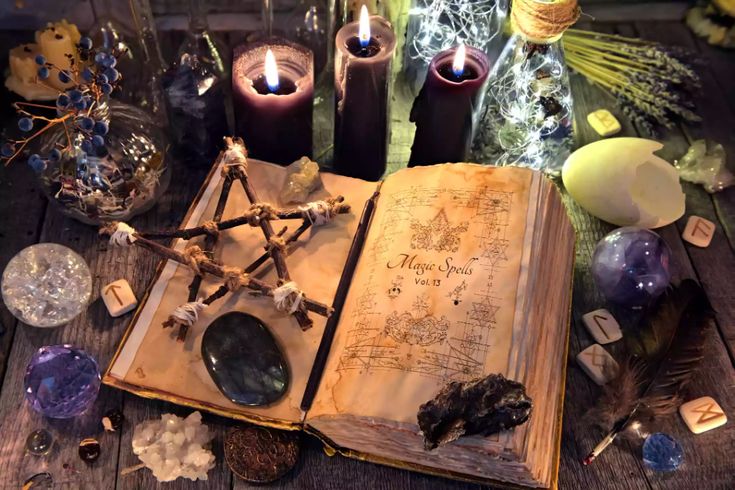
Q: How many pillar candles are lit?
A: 3